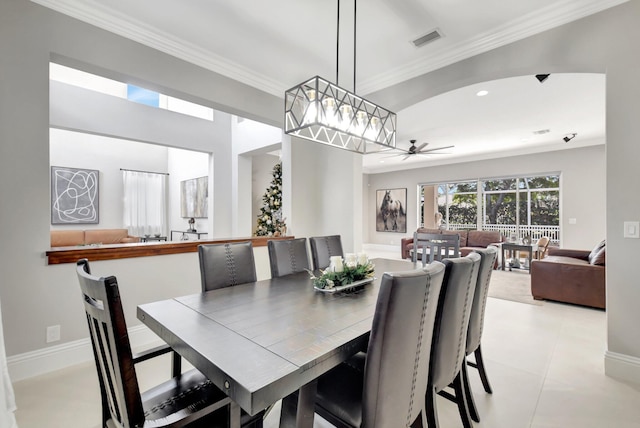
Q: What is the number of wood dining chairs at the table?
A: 2